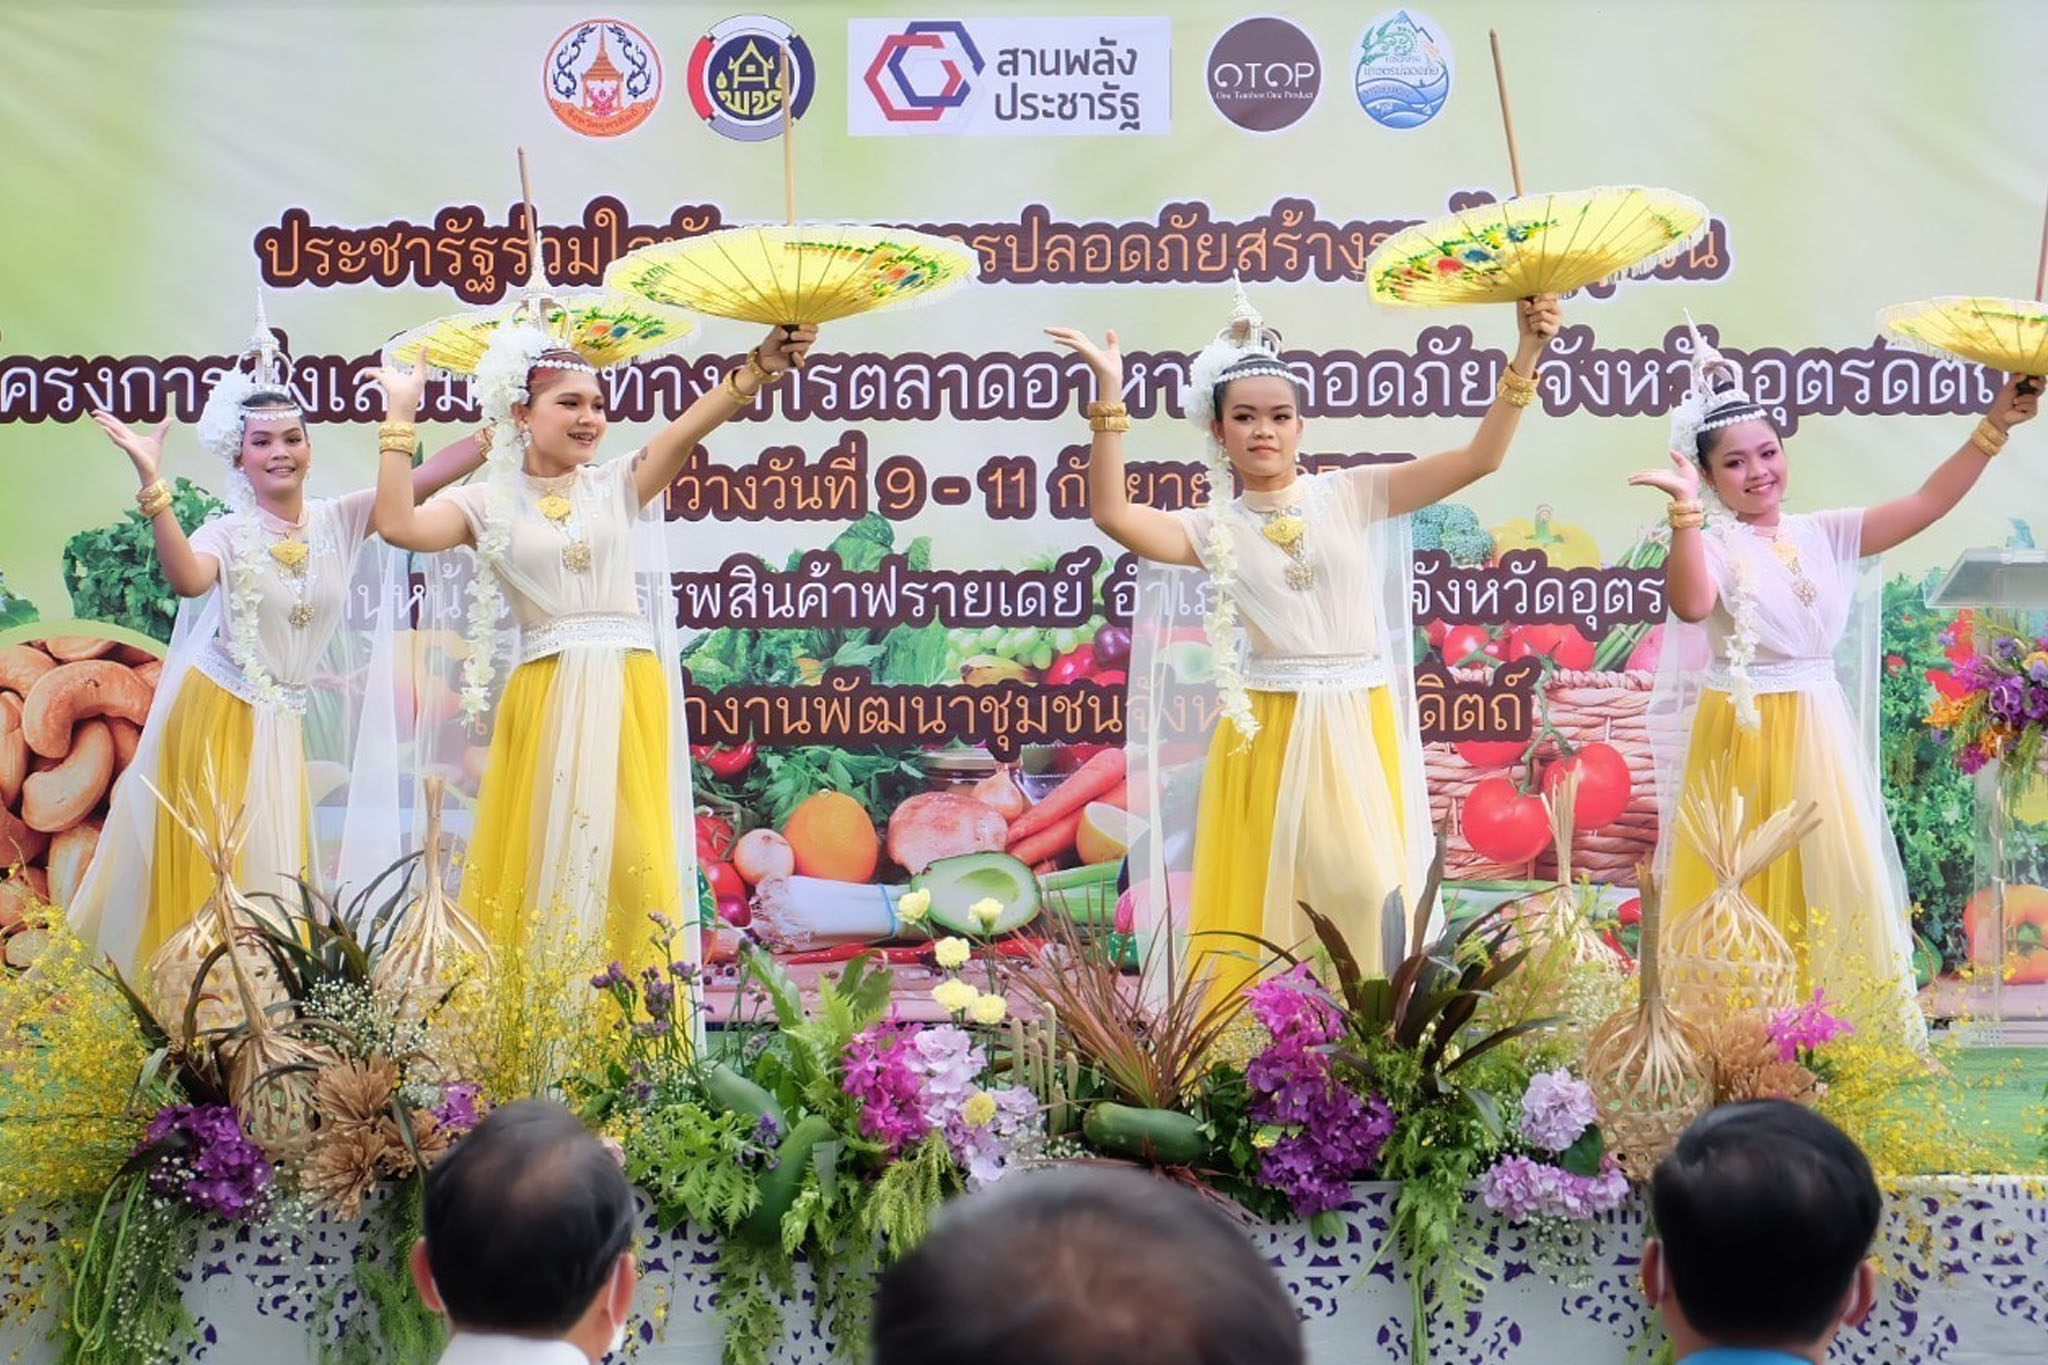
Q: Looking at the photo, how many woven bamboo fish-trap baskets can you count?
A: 6